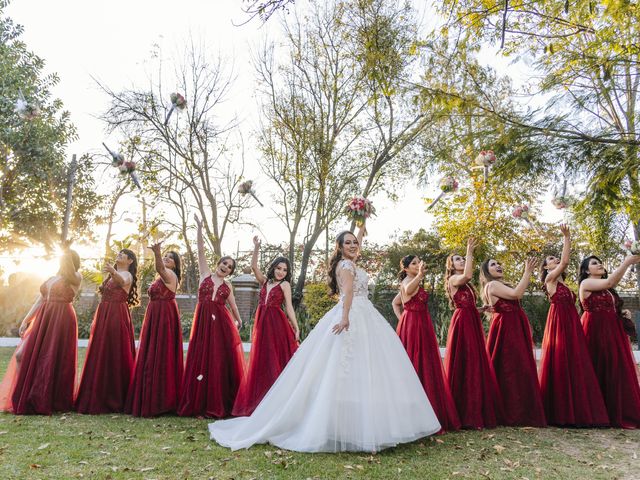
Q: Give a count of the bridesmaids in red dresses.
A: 10